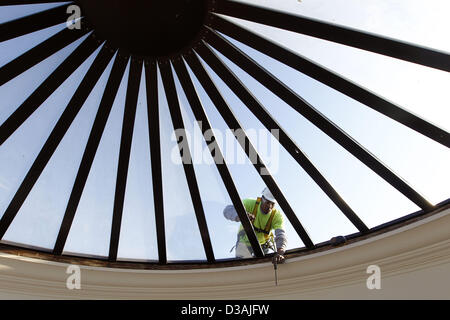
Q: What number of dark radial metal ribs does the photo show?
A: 15